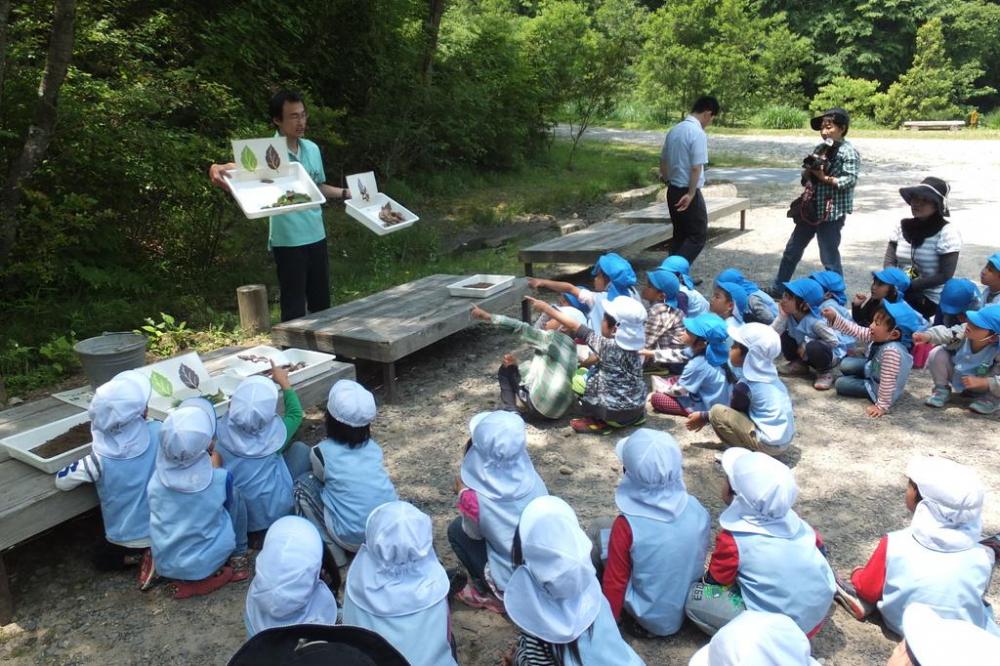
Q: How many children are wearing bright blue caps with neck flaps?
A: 14